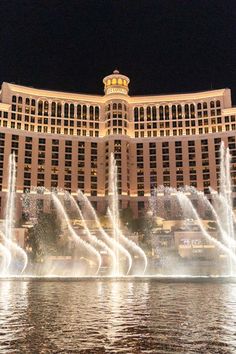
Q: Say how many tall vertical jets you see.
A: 3